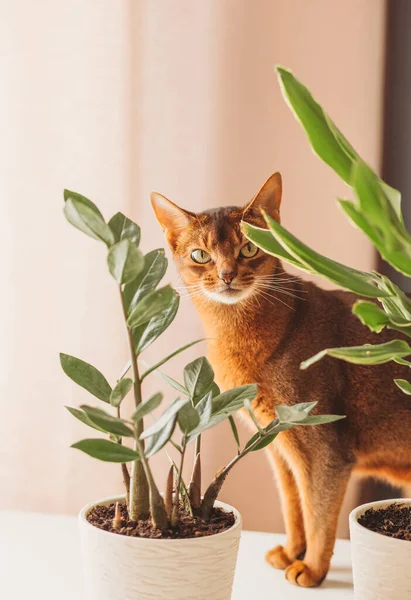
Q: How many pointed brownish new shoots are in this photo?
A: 3